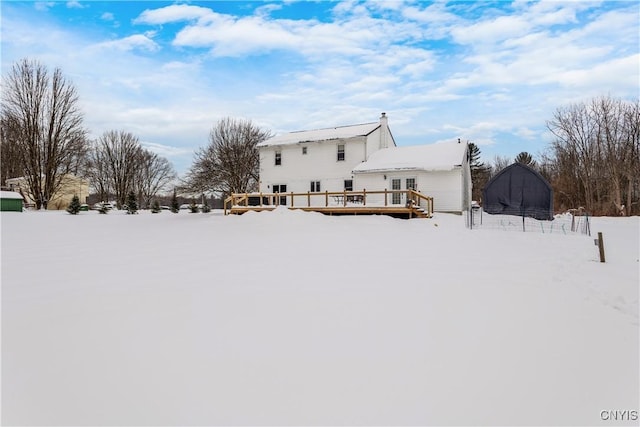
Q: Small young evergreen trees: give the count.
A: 7